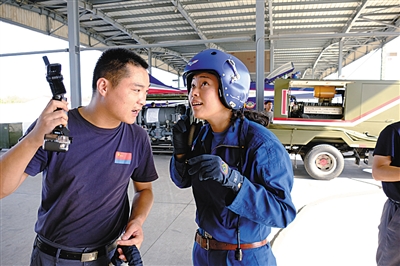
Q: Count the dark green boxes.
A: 1